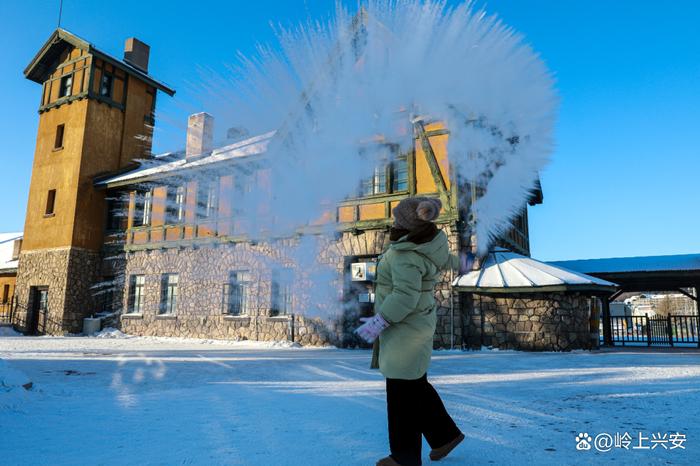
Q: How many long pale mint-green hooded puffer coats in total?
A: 1